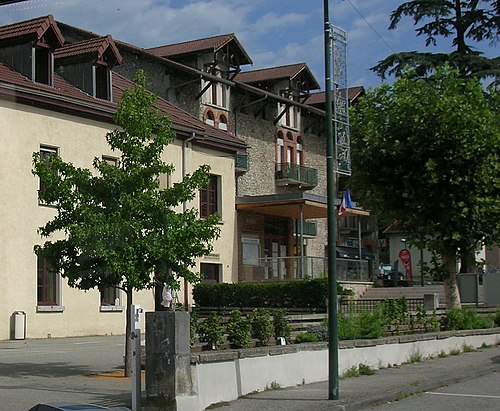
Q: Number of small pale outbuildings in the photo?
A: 1